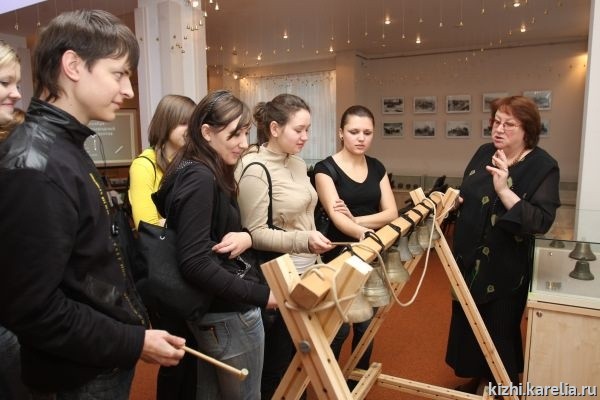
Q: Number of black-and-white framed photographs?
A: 10